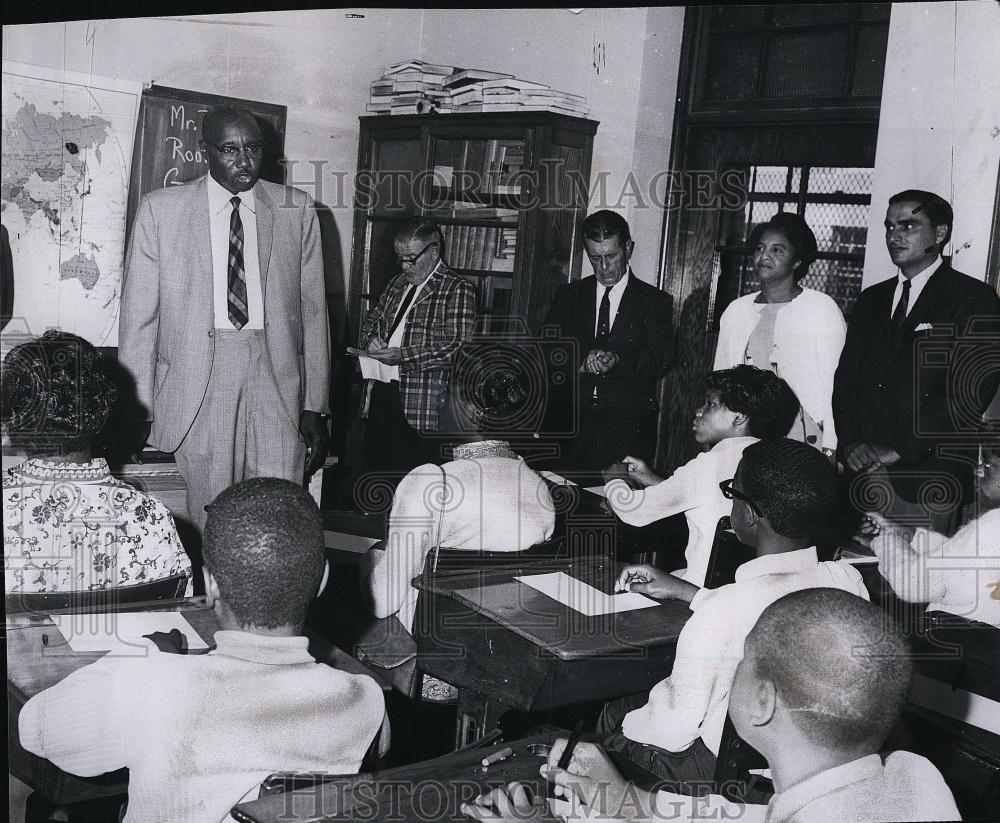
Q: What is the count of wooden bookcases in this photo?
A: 1